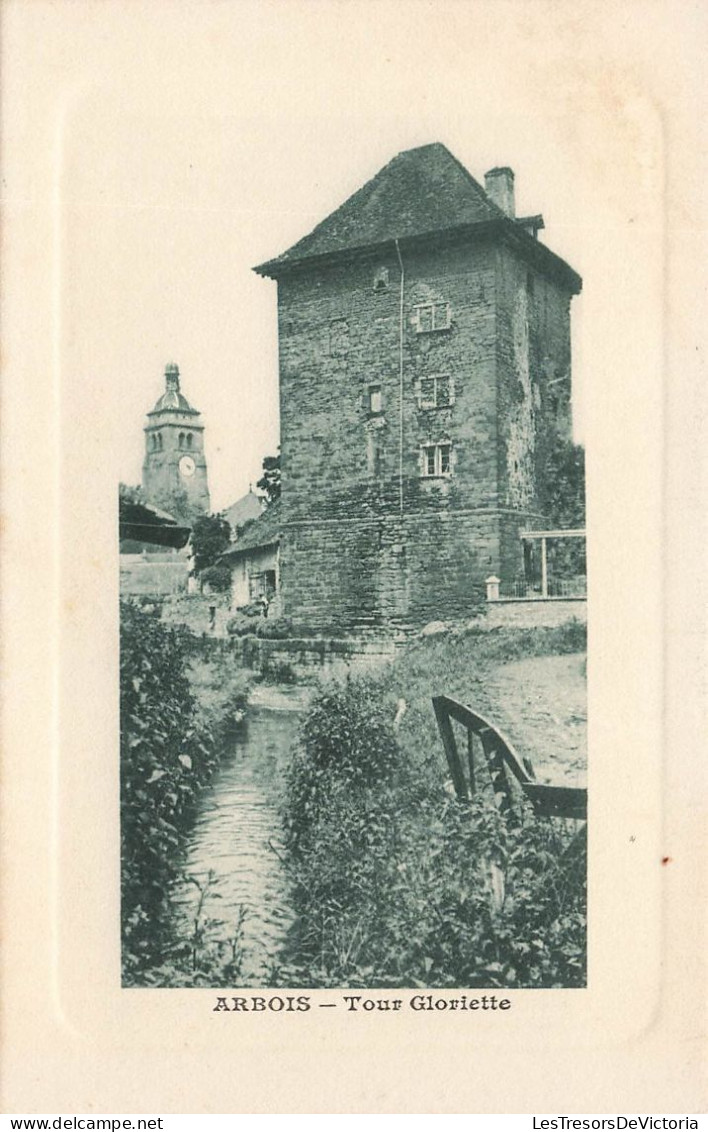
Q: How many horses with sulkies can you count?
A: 0